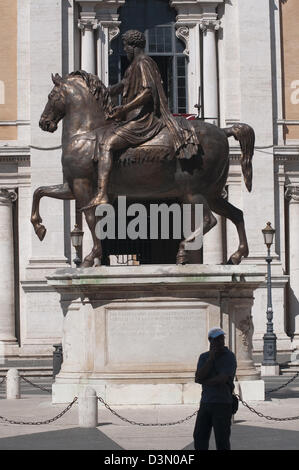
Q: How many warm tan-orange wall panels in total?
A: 2